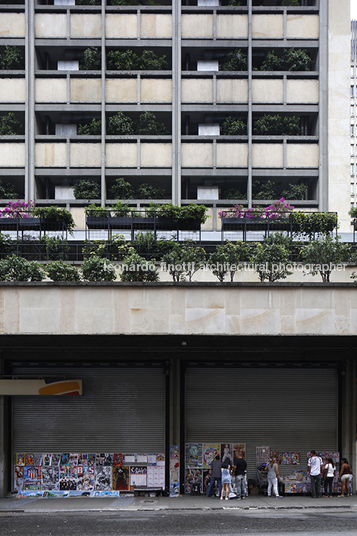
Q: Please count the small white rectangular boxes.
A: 8